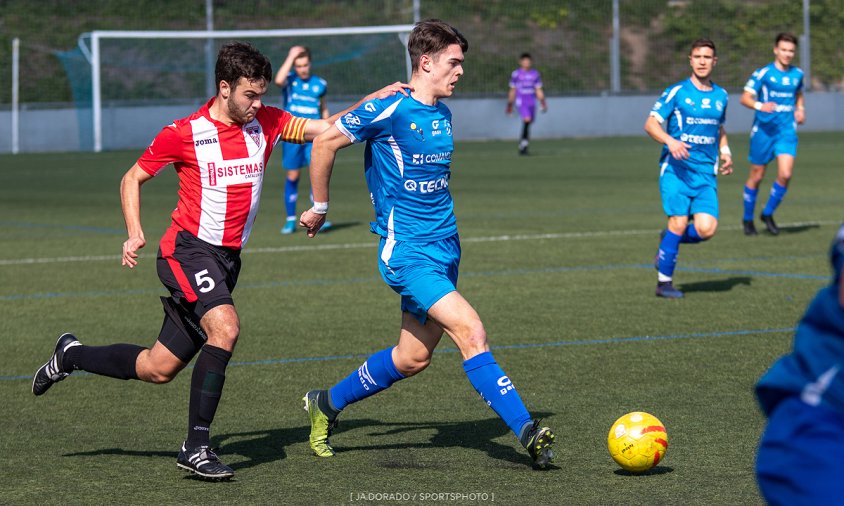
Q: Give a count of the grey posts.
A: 4